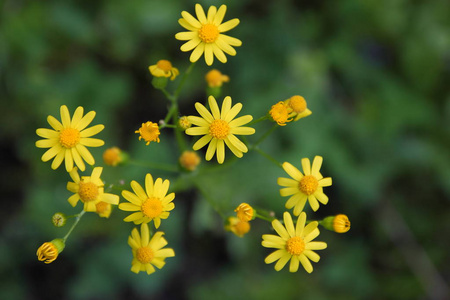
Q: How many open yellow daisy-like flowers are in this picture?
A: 8